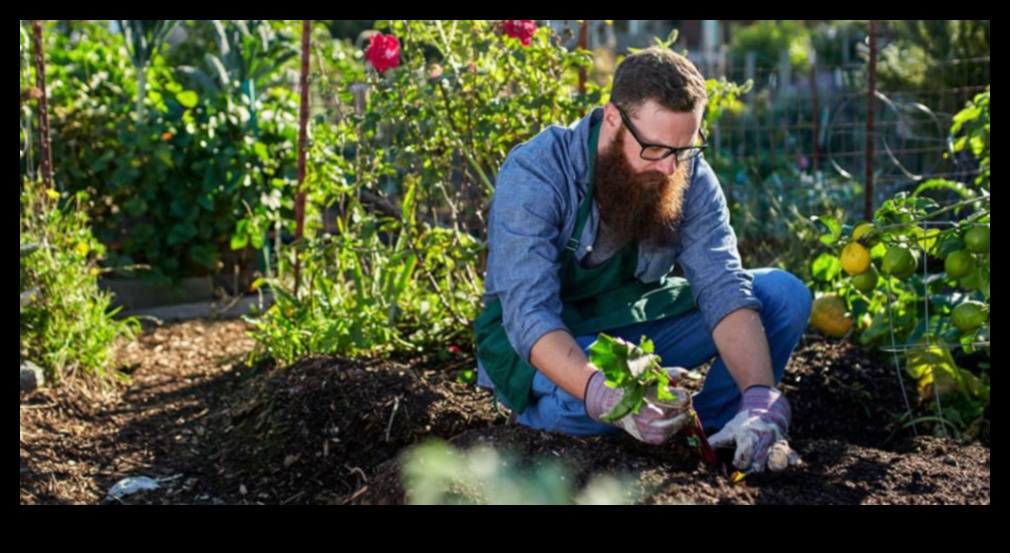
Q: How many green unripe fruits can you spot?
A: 5